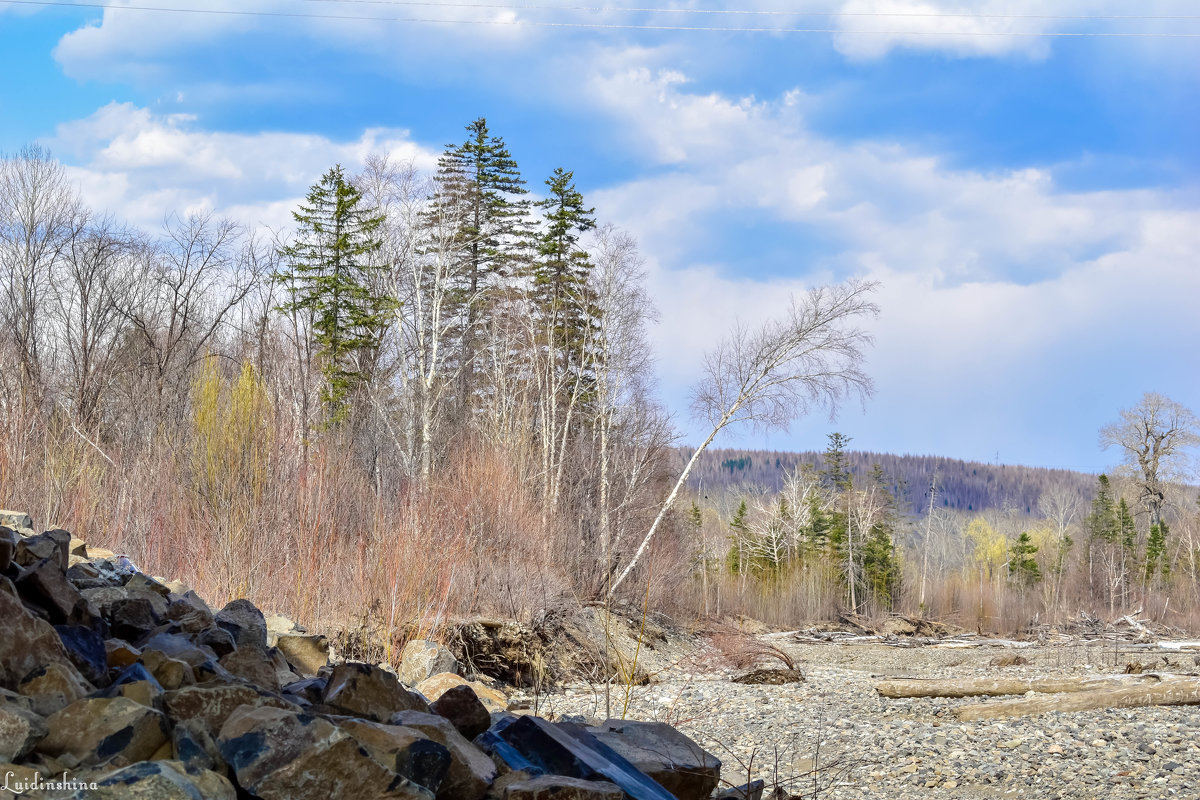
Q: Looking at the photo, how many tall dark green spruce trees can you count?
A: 3